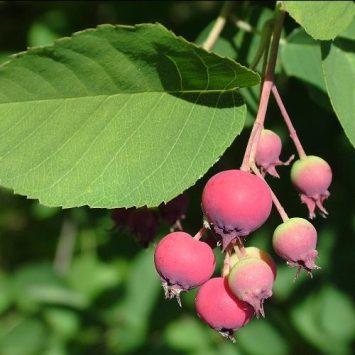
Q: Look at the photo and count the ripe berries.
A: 3